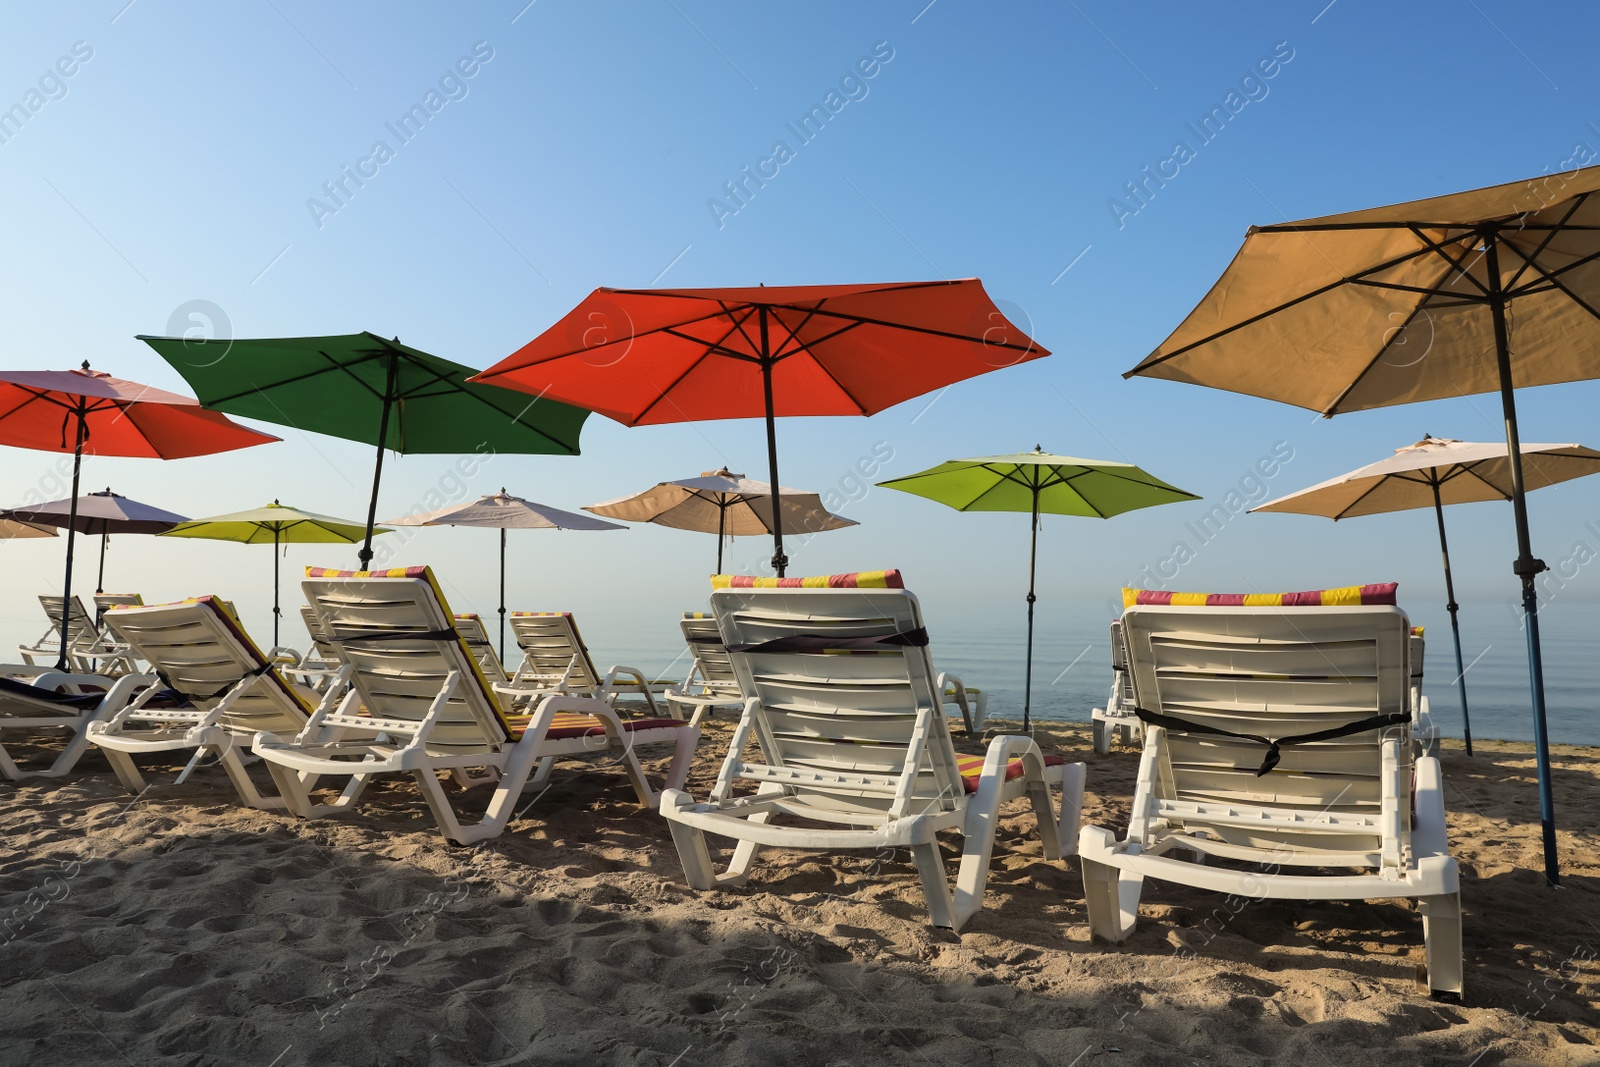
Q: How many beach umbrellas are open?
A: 11